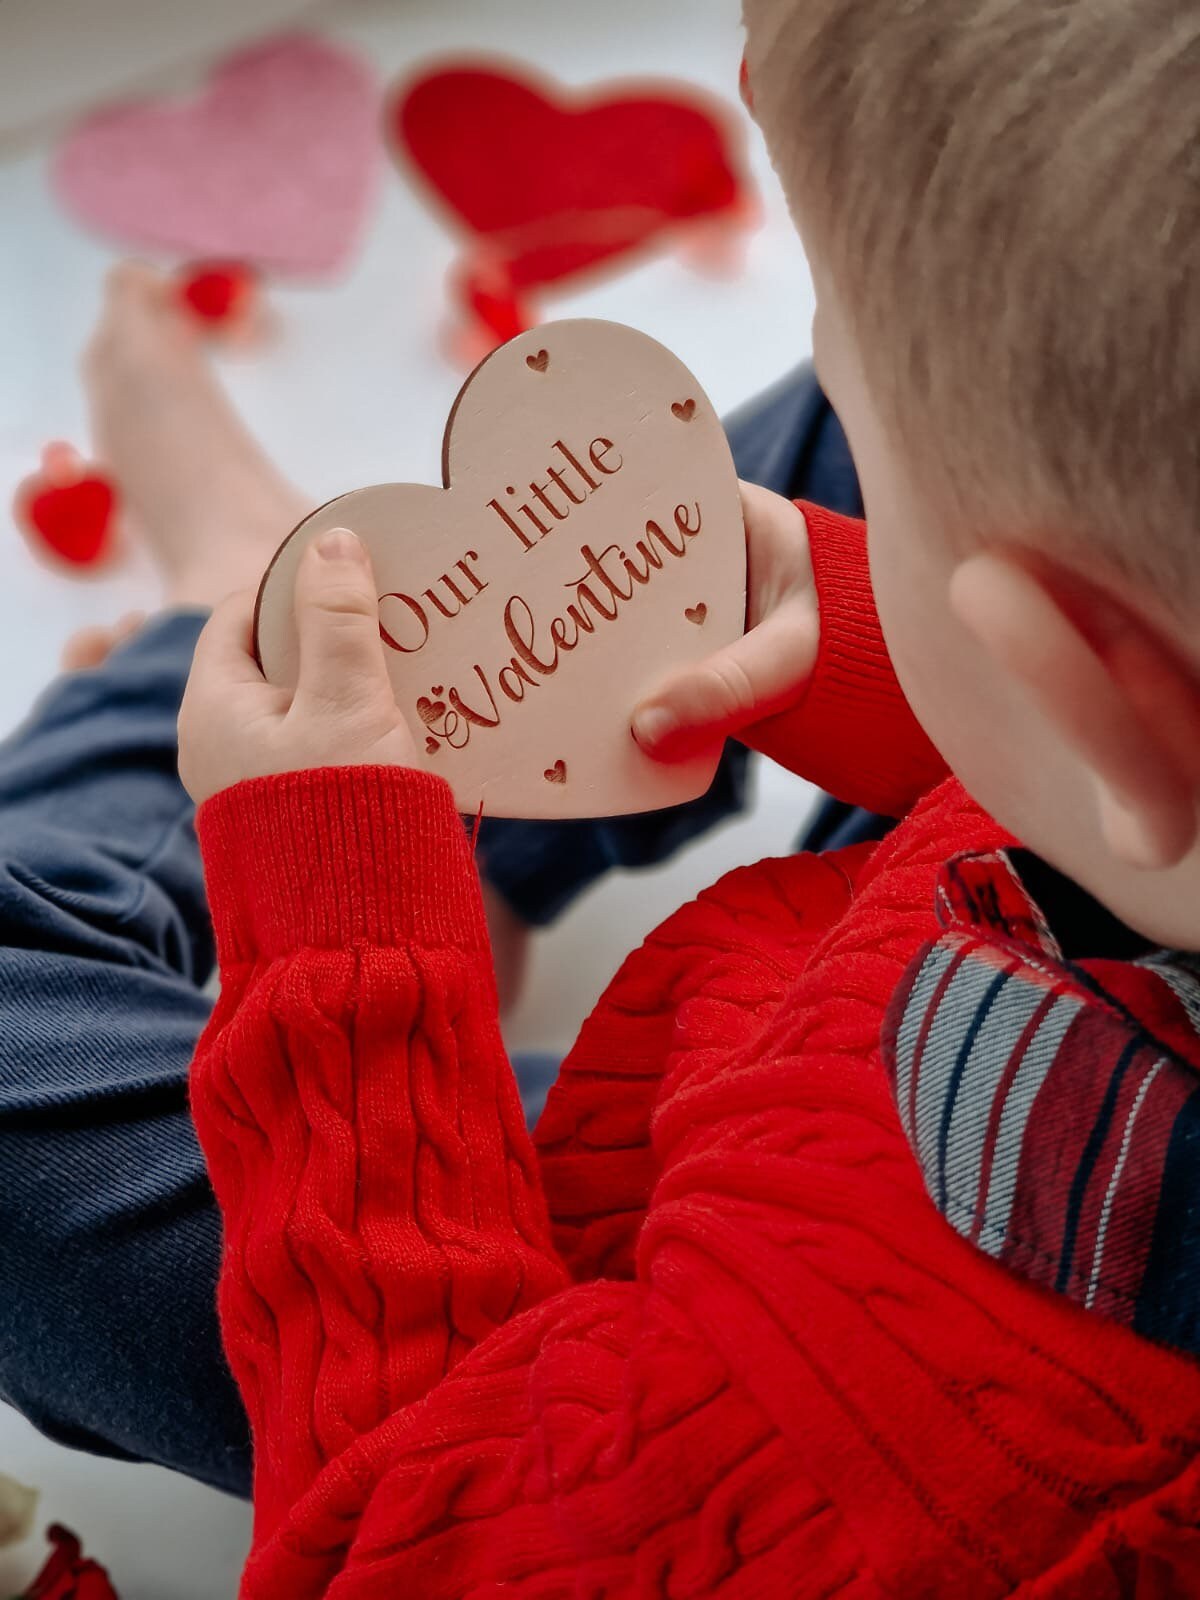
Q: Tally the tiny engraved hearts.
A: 7